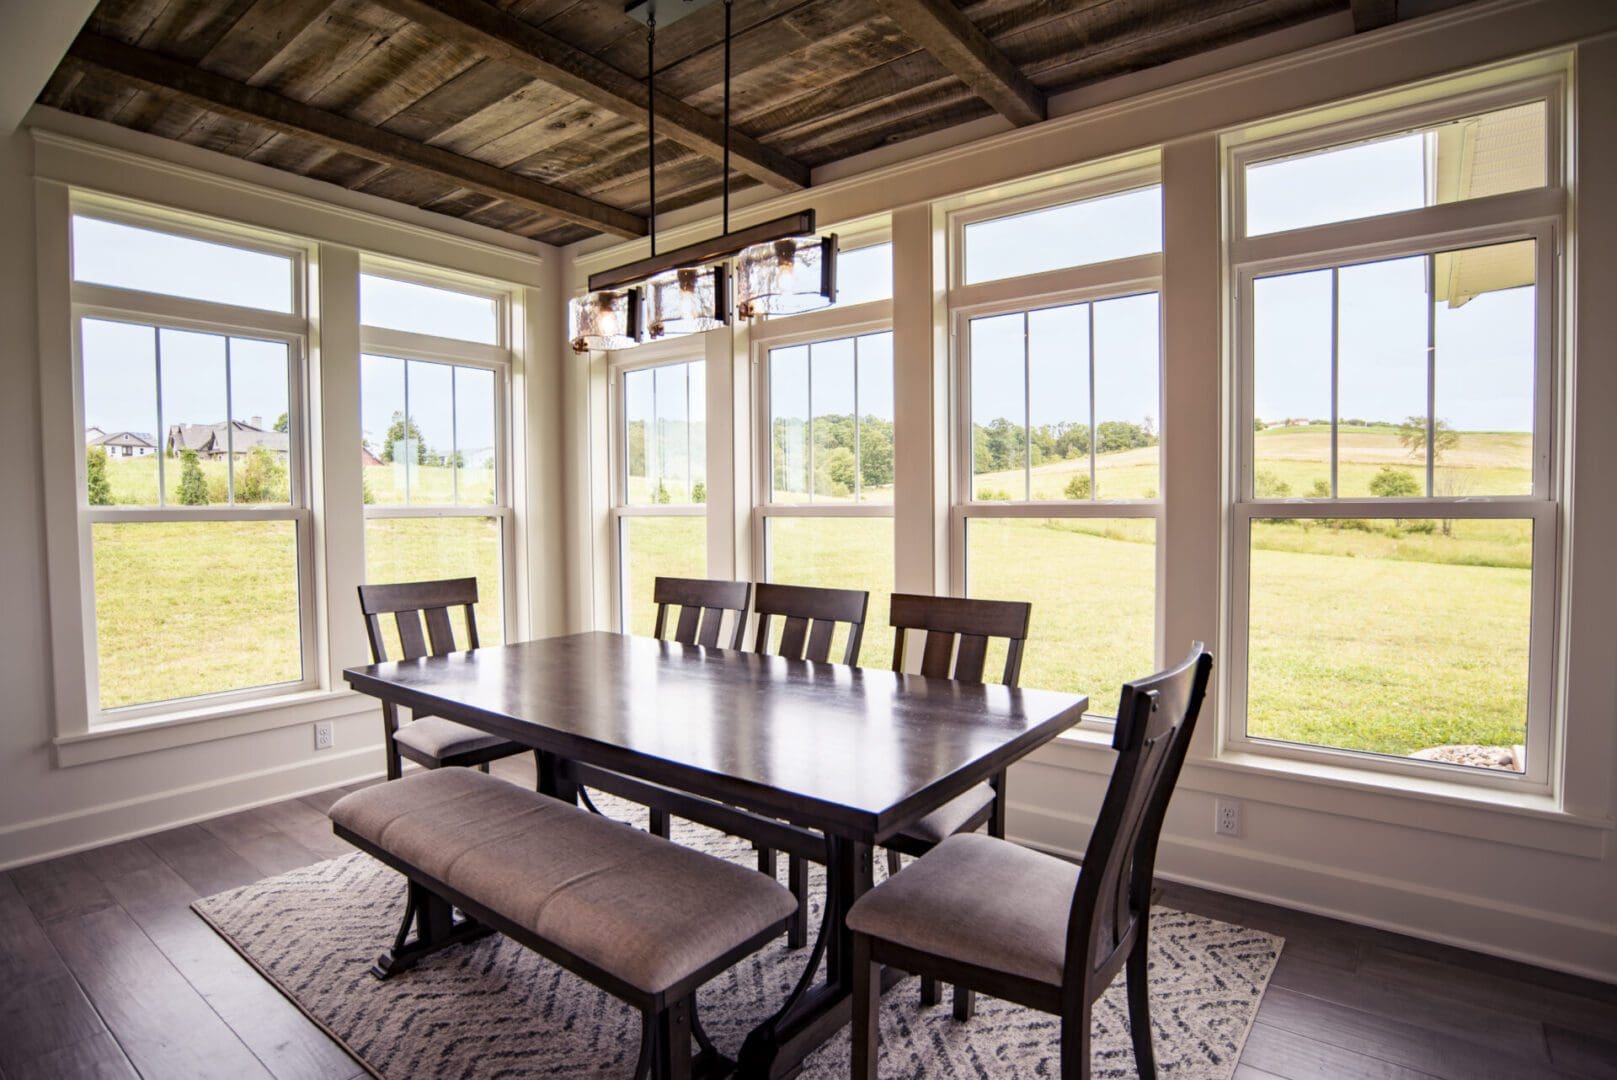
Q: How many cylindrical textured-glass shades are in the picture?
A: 3